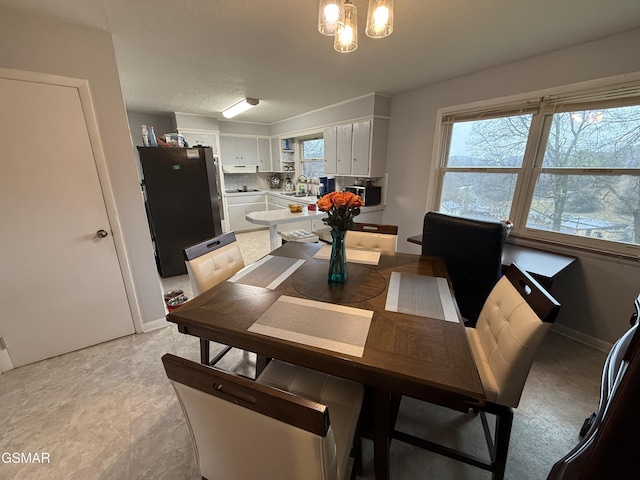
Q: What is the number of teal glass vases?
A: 1